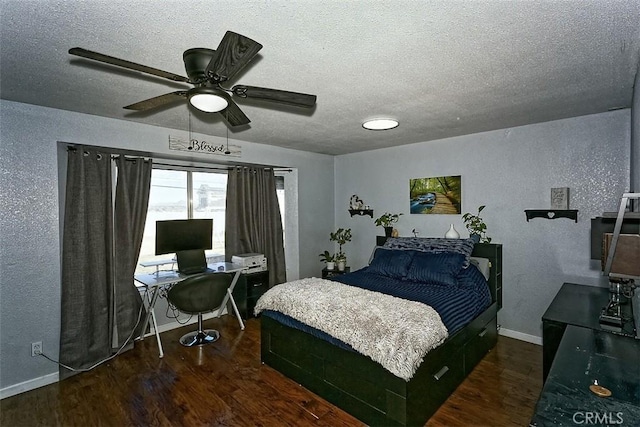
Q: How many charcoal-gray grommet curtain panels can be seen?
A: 3